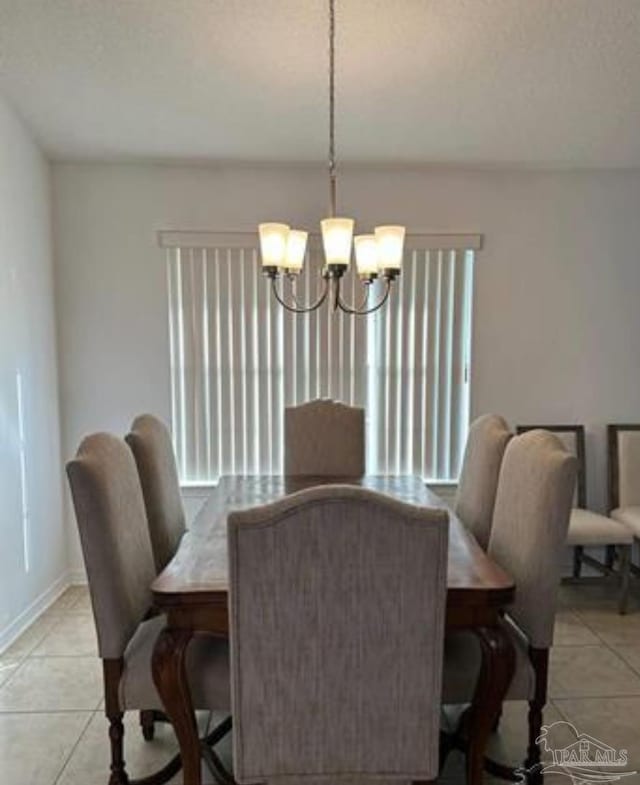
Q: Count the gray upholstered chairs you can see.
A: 6